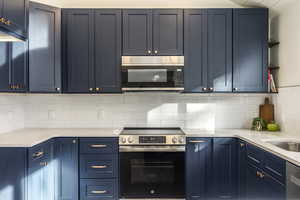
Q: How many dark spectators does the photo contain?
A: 0